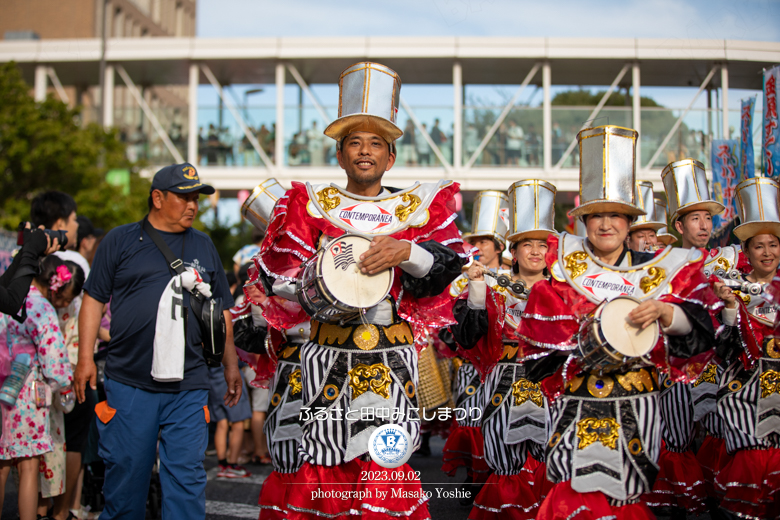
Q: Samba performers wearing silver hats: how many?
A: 9